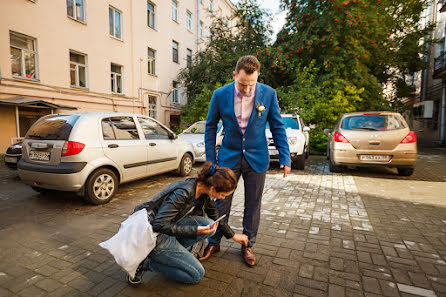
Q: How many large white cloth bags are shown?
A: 1